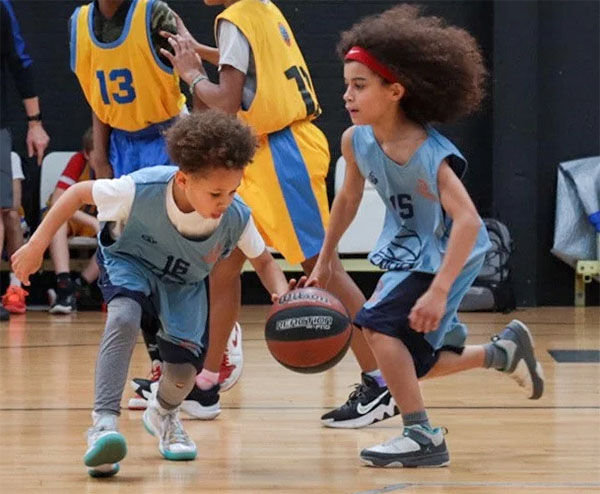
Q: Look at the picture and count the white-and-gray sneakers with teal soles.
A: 2